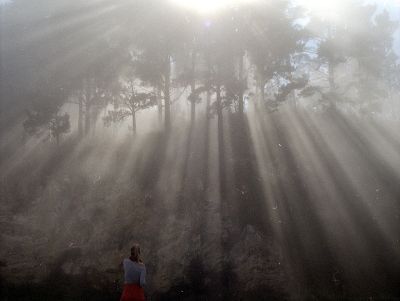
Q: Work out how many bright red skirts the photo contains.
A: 1